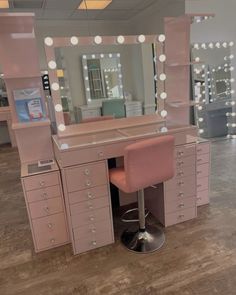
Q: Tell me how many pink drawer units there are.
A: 4